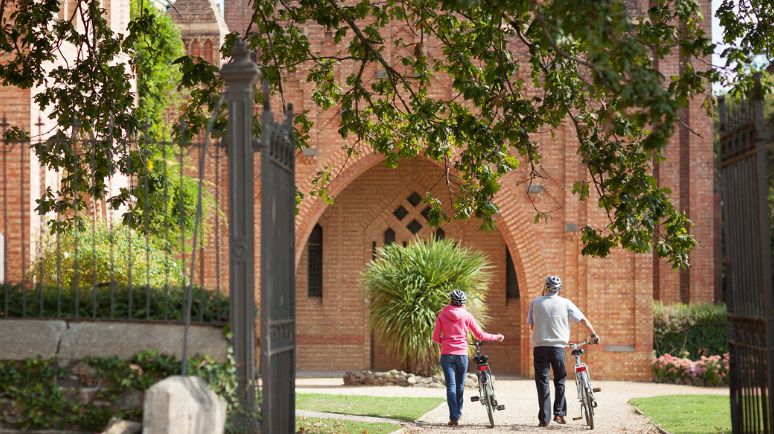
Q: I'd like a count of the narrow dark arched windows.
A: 2